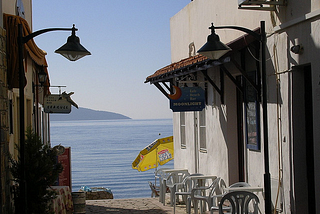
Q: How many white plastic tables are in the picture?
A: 3